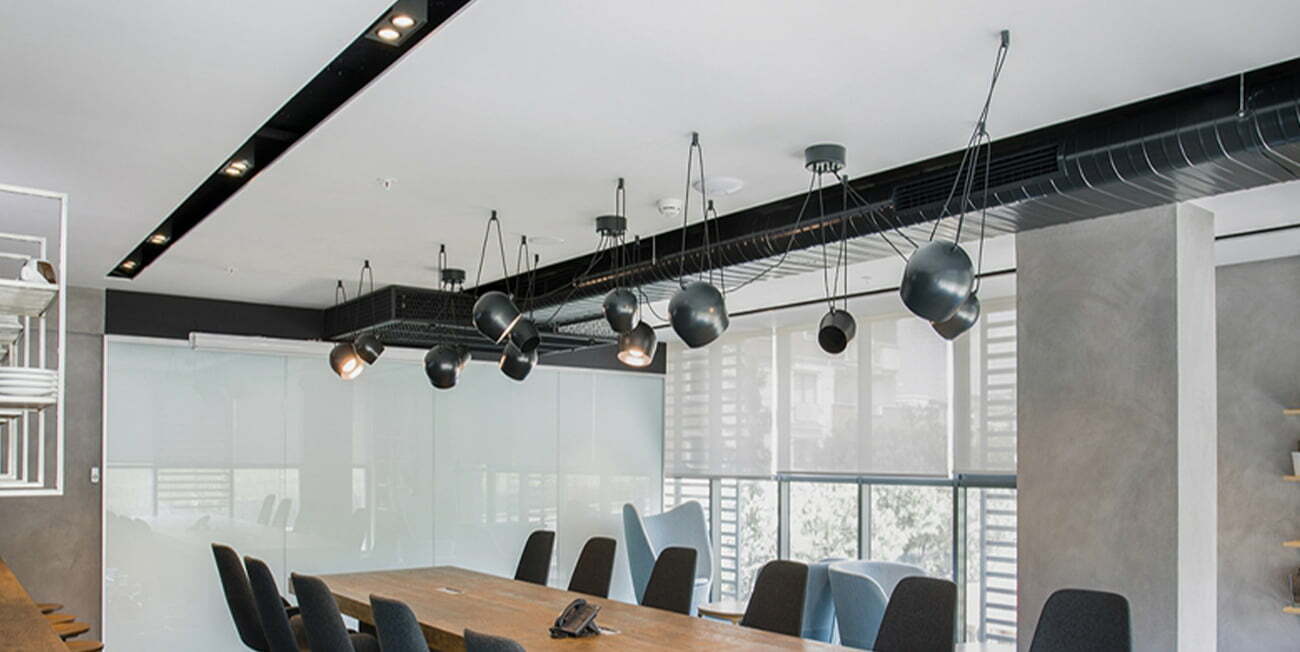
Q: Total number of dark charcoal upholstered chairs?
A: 11